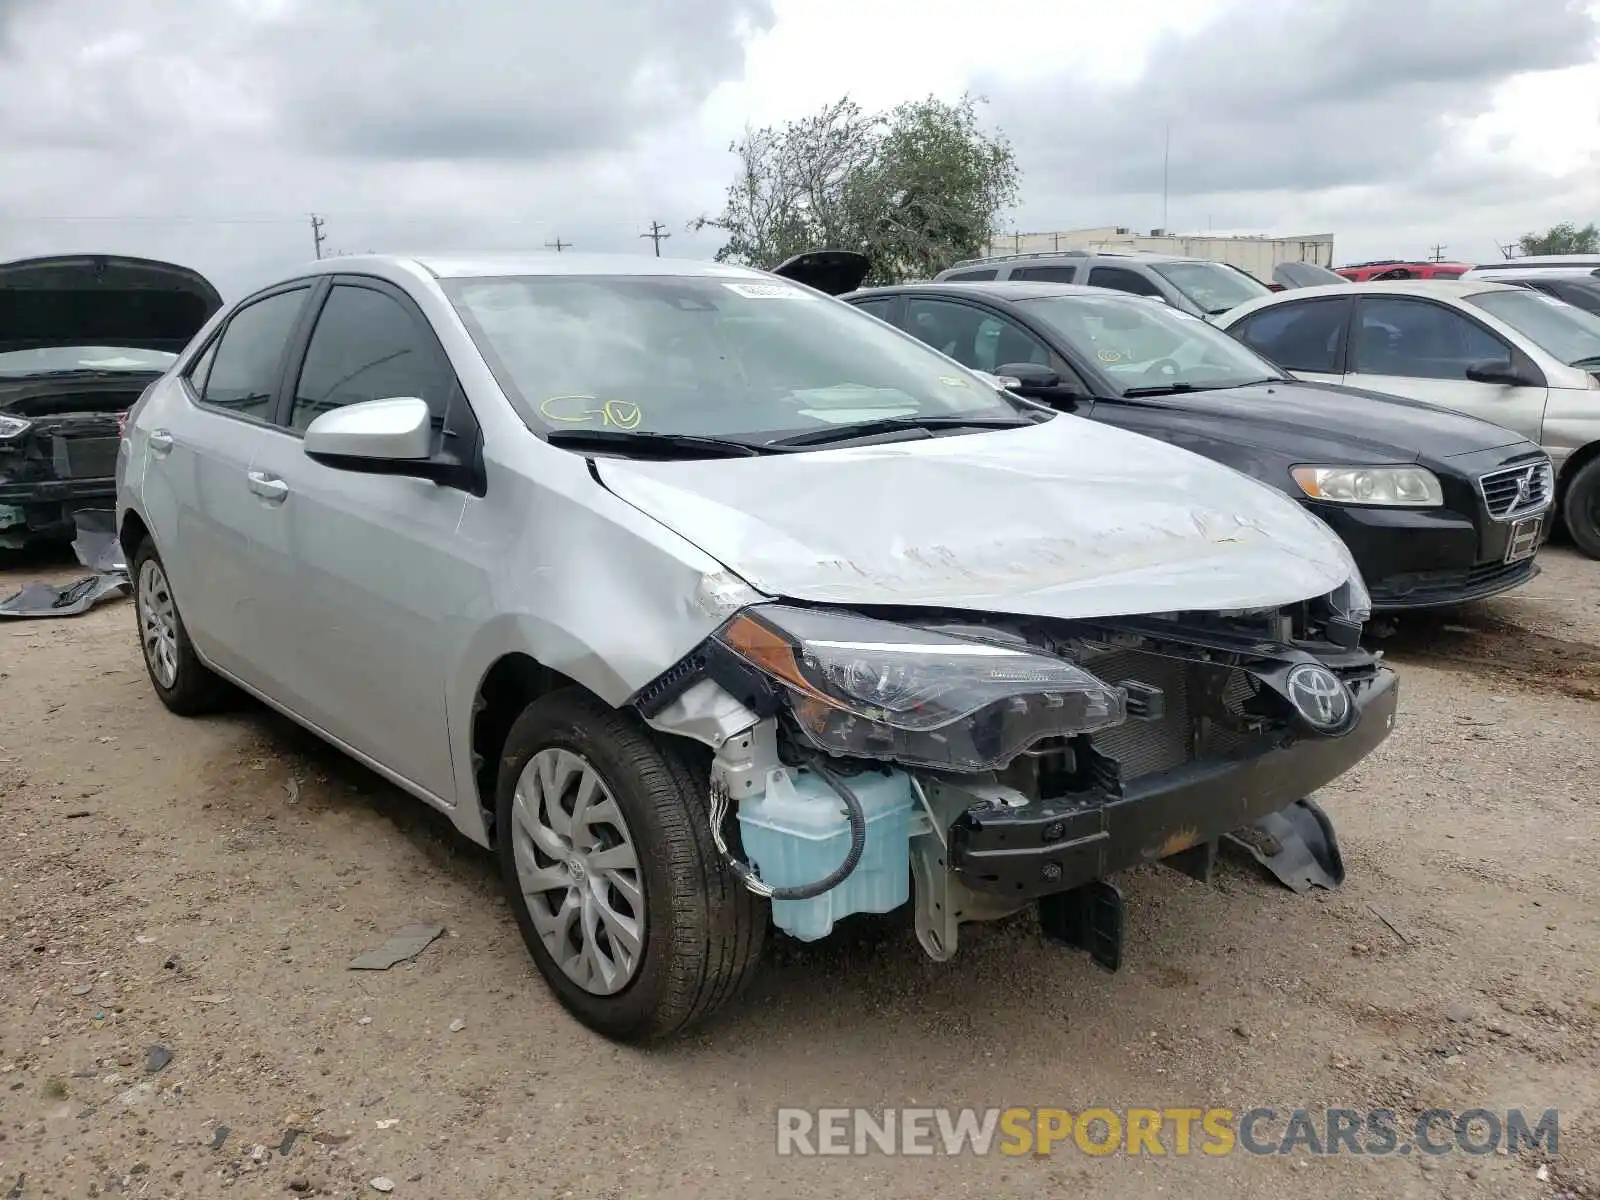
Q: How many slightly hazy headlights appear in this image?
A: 1